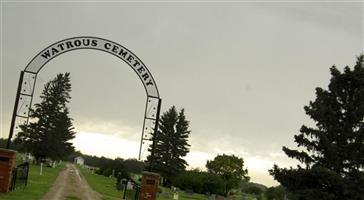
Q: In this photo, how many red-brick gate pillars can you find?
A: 2